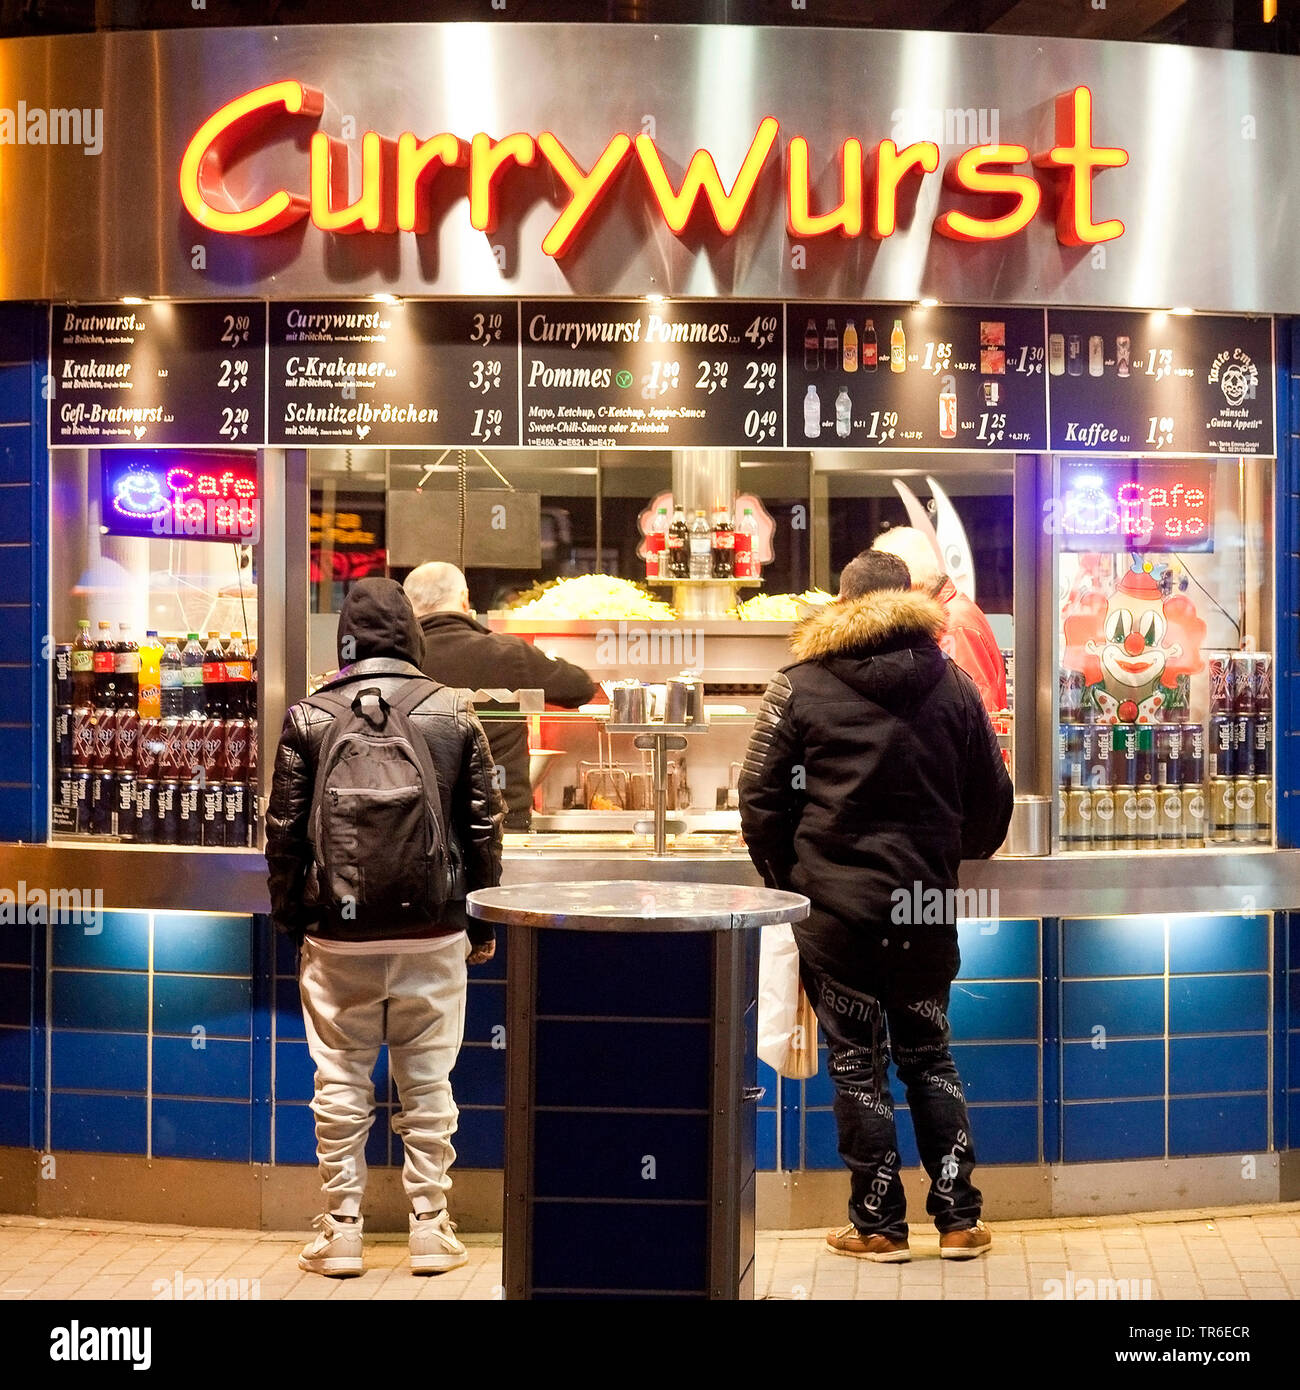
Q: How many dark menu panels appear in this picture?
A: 5